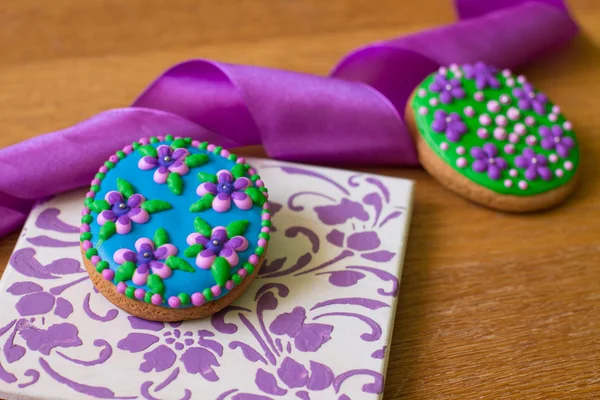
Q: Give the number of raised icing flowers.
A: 12